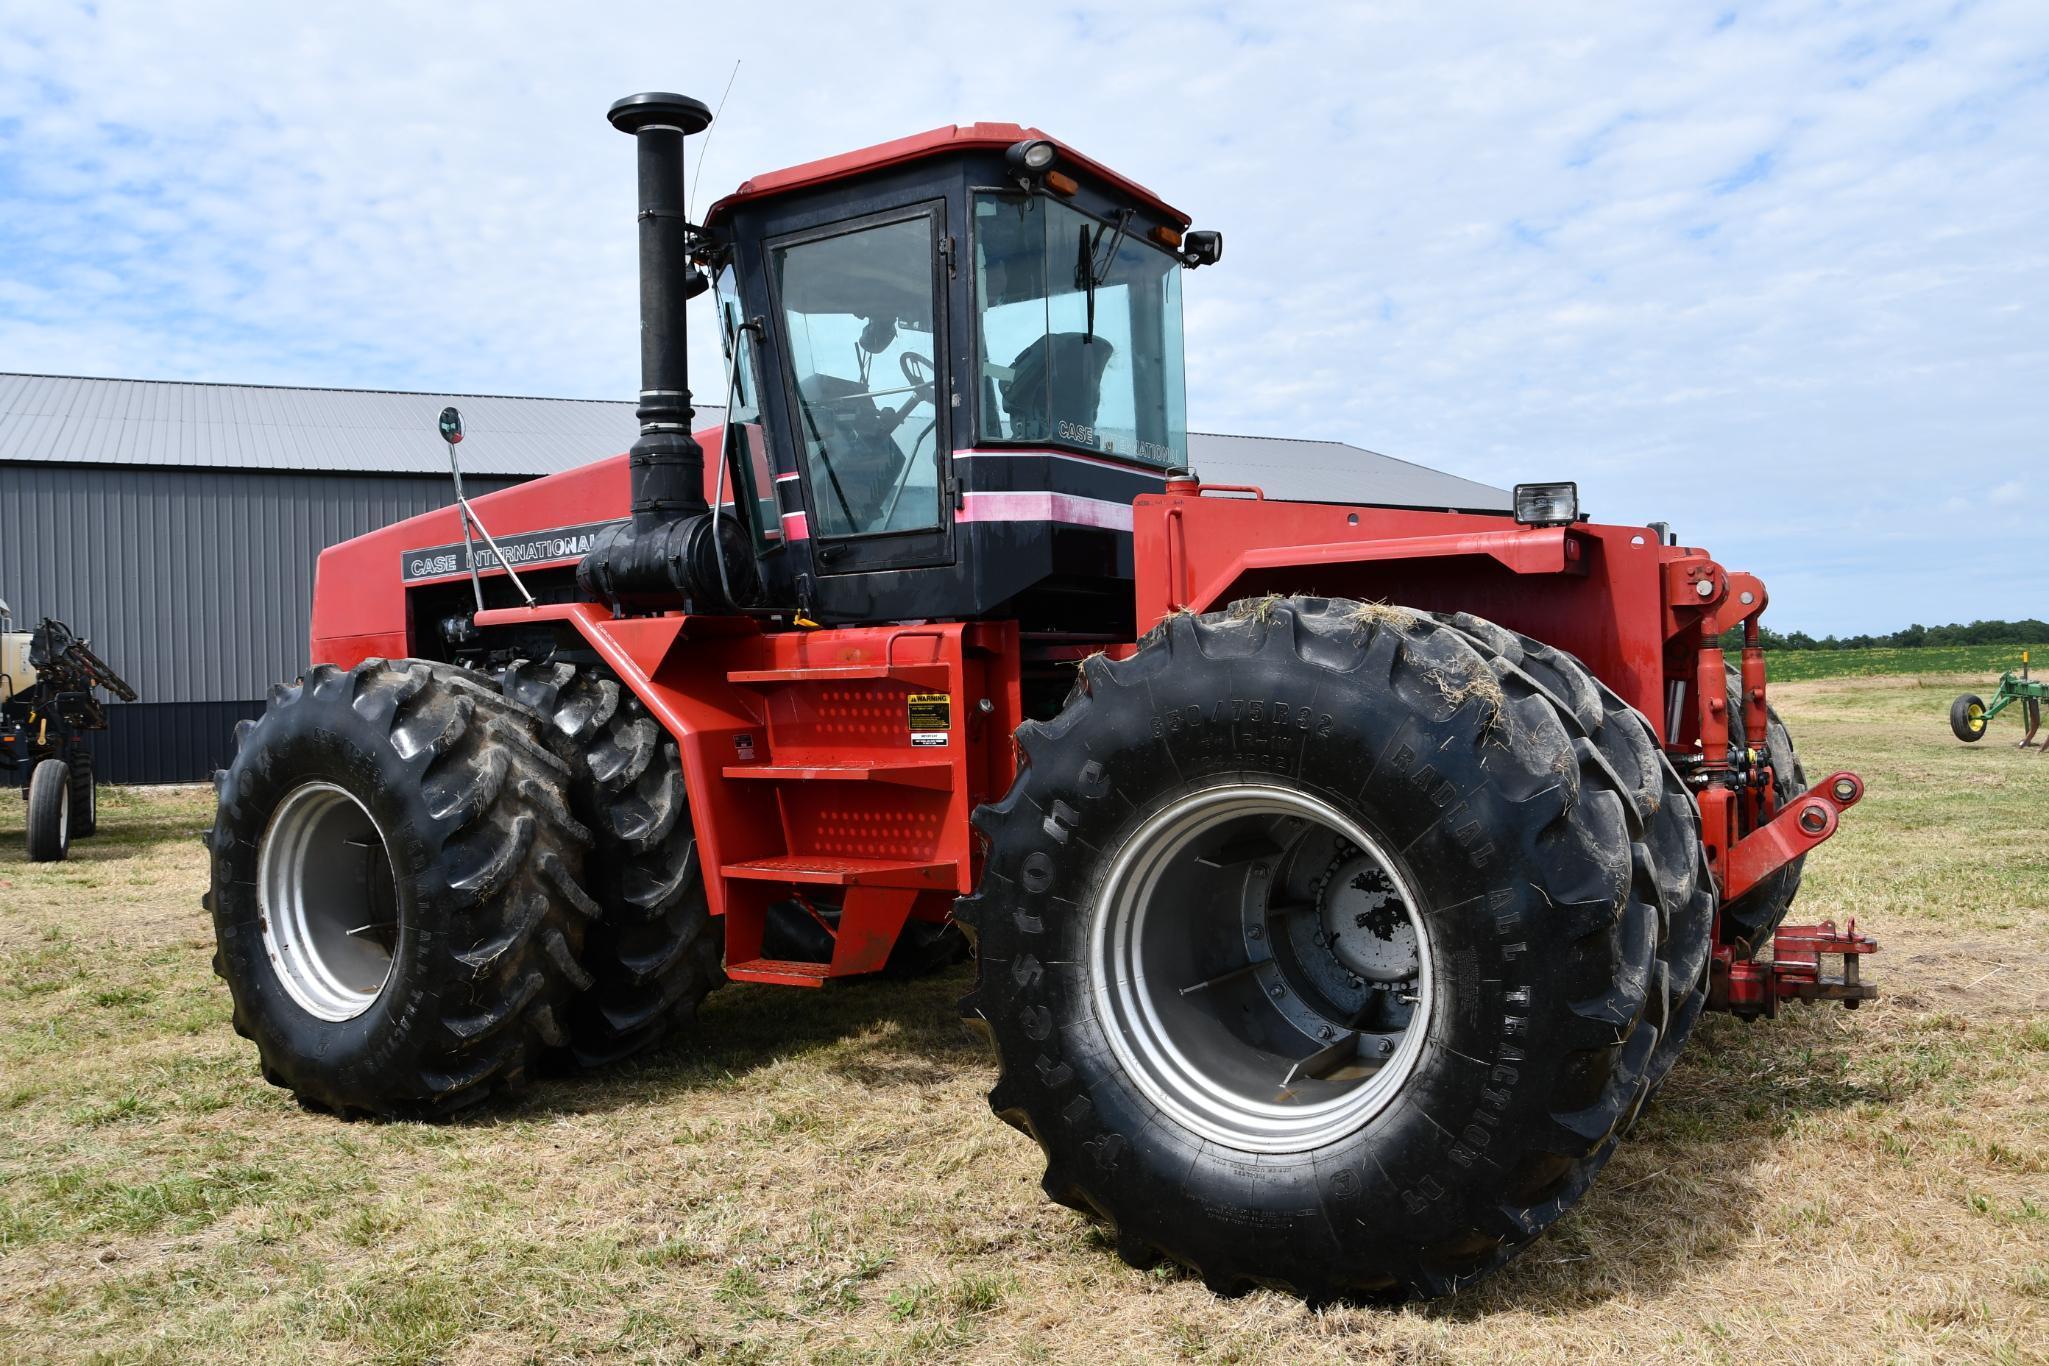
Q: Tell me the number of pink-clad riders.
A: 0